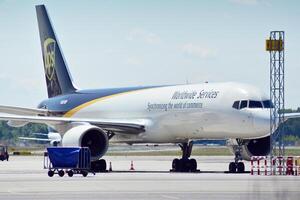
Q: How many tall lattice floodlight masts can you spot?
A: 1